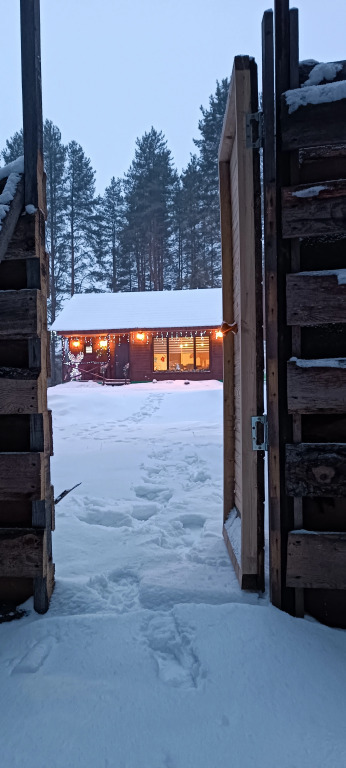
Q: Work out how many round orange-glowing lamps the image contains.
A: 4